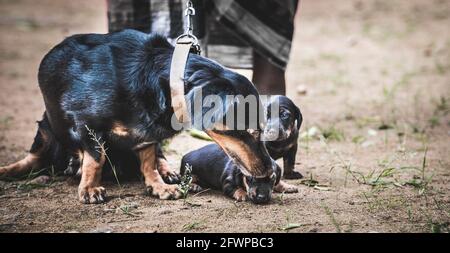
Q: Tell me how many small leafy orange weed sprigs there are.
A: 0